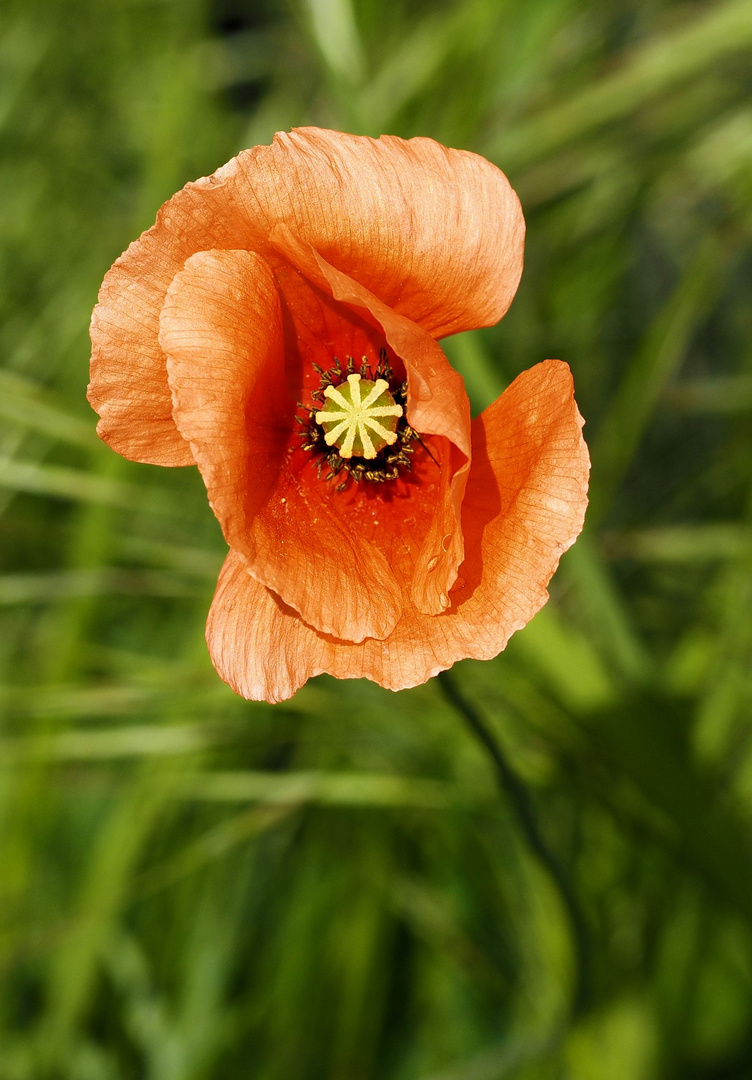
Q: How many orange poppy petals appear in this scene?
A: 4